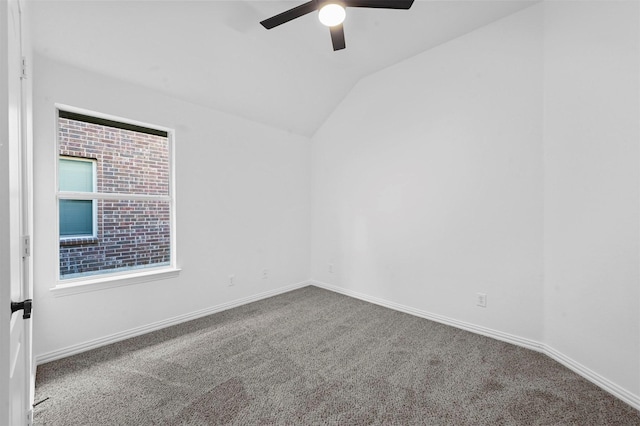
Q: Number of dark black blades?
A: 3